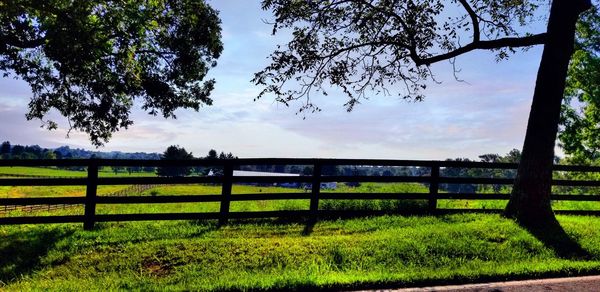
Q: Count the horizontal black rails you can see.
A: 4